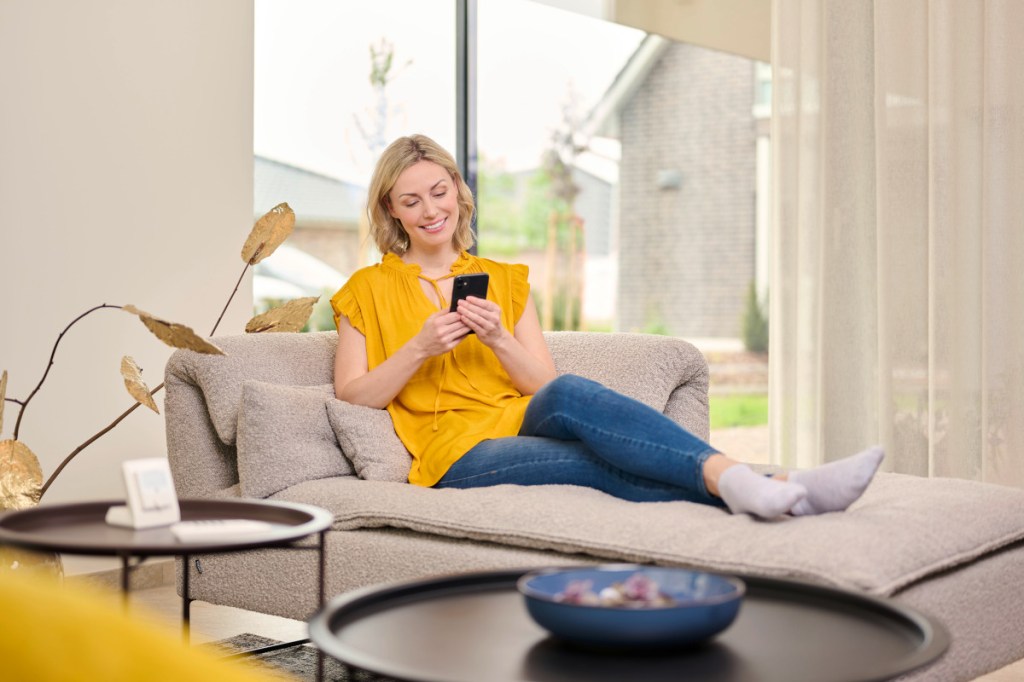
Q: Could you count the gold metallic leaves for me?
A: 6